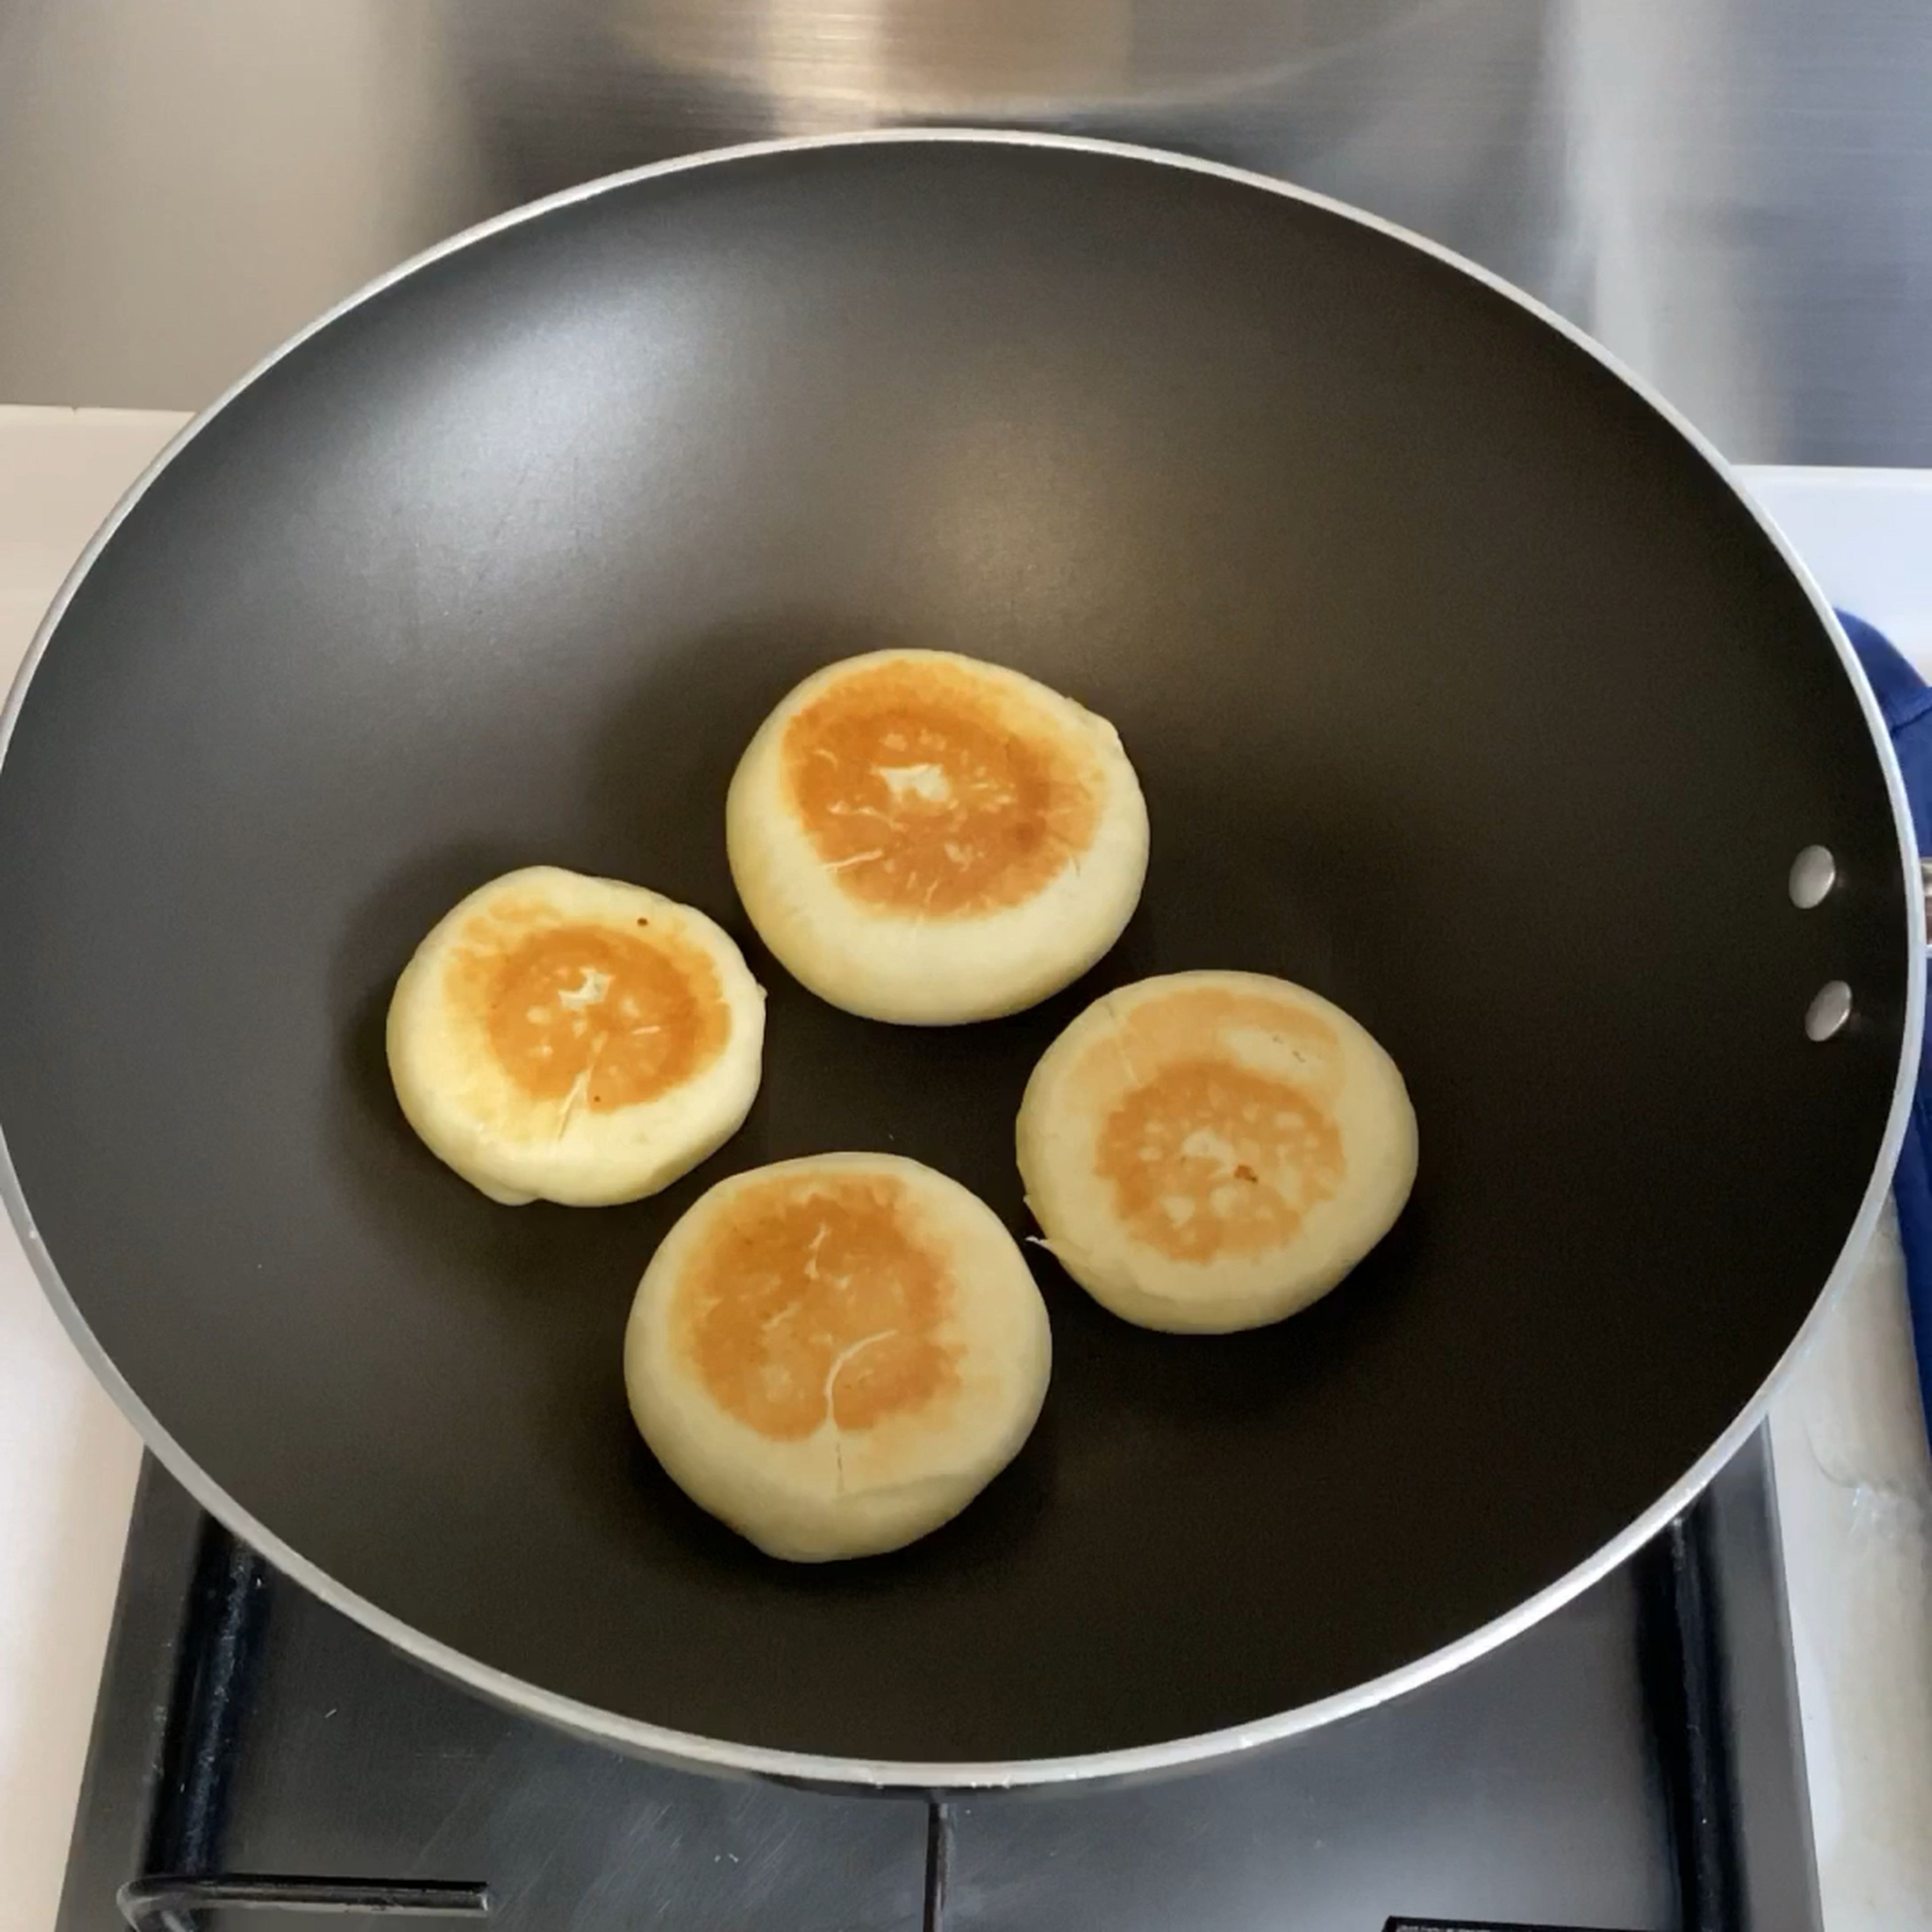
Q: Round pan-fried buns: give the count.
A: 4